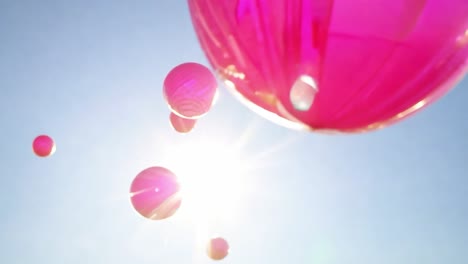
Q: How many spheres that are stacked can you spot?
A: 2